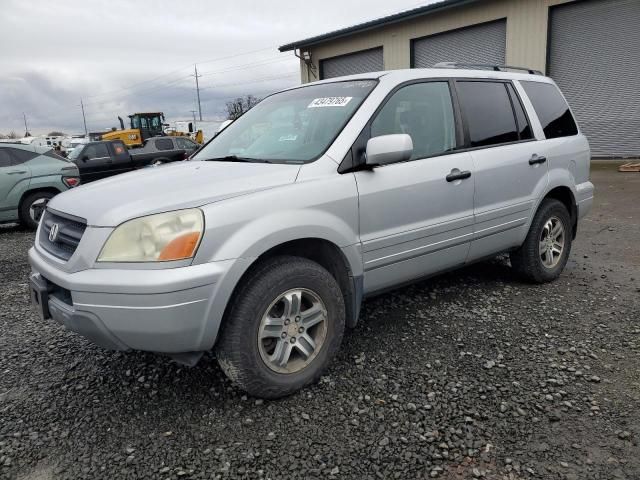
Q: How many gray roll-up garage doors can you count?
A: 3